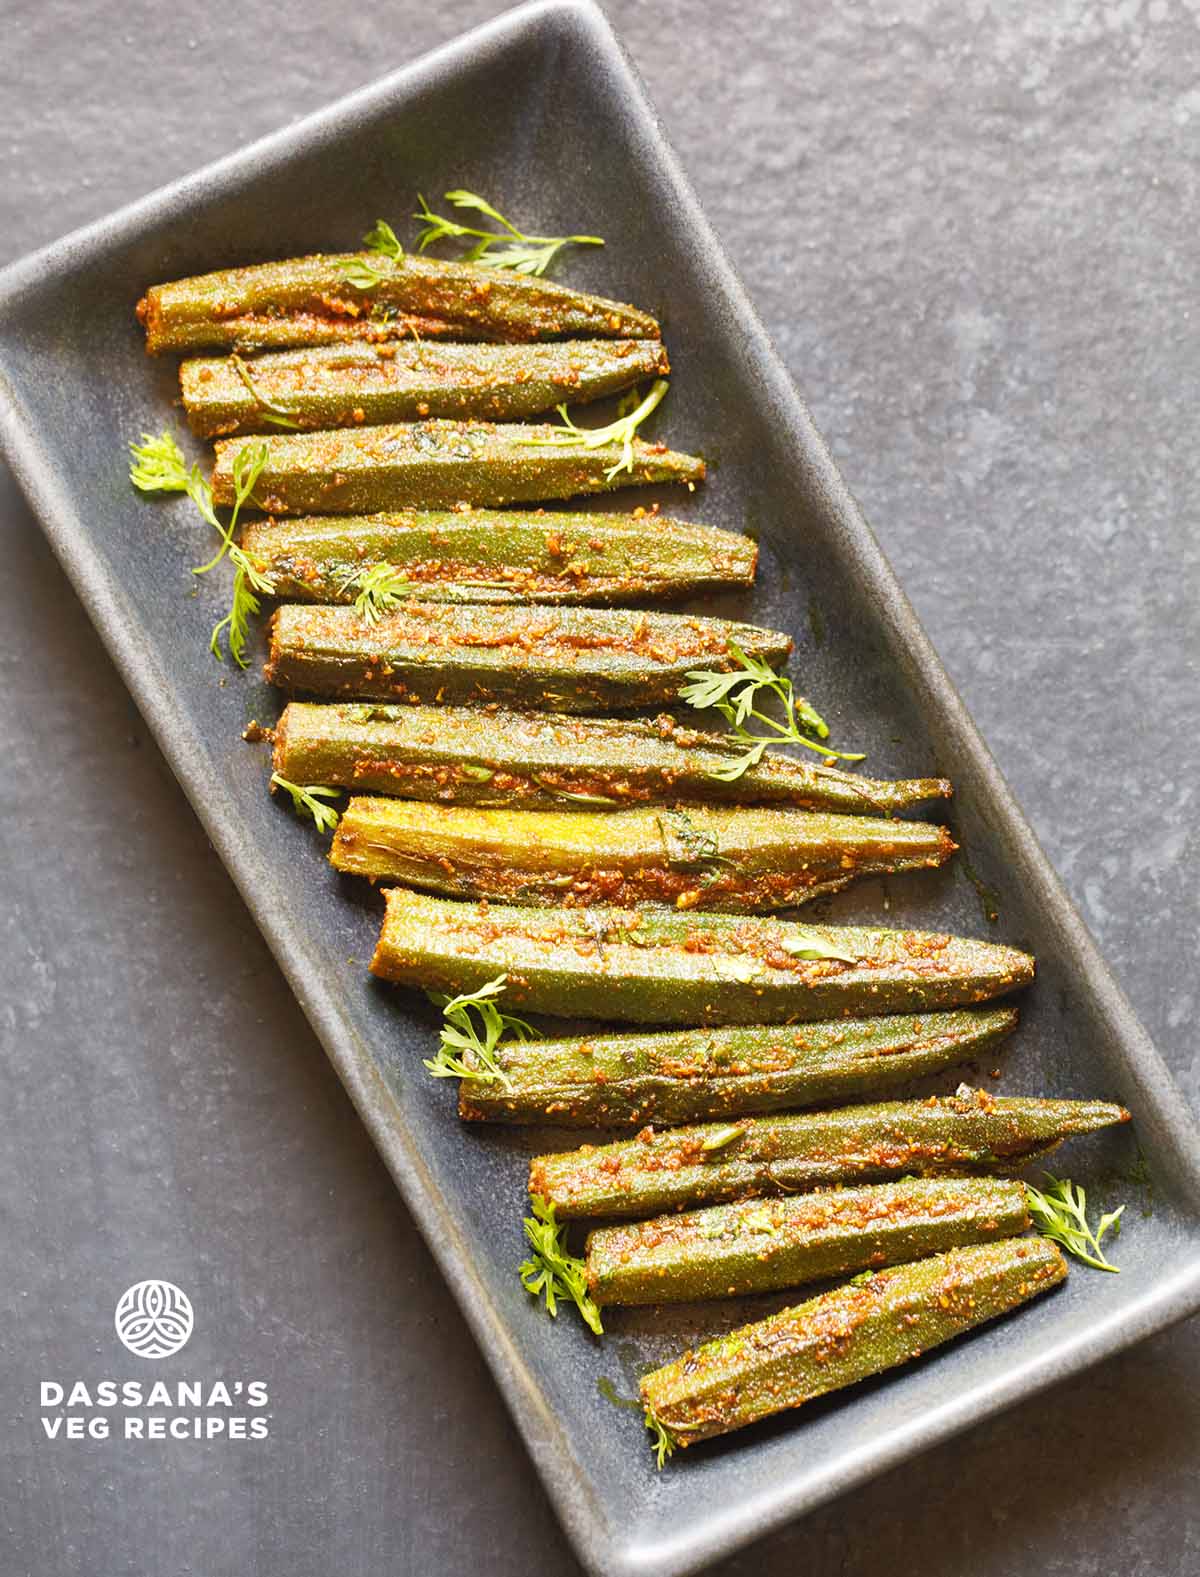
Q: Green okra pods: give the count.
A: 12